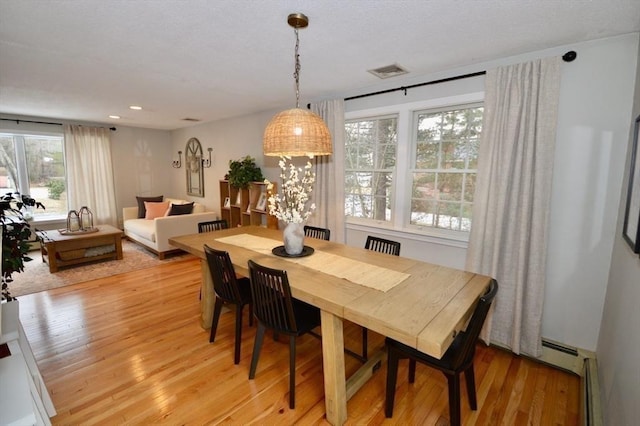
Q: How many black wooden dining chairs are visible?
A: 6